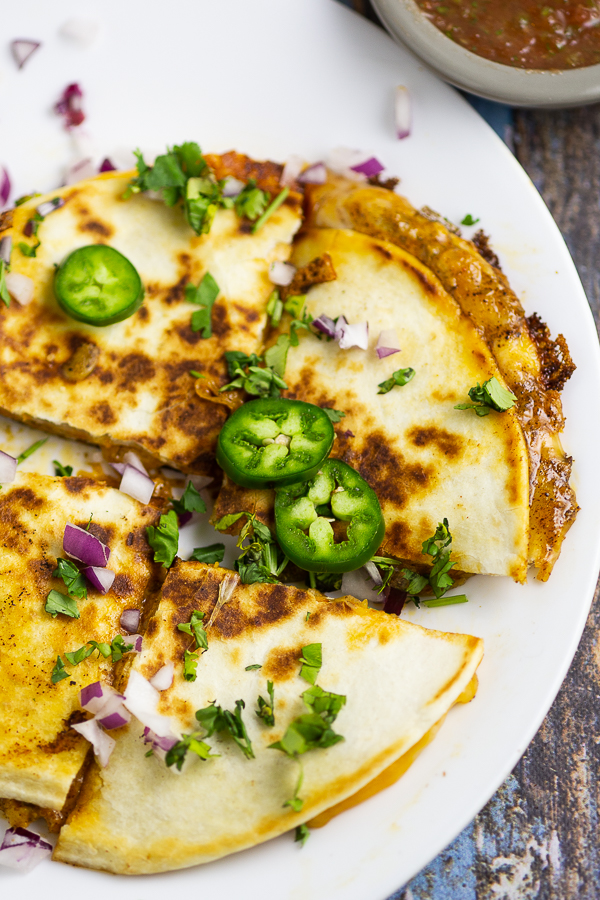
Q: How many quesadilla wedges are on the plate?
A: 4